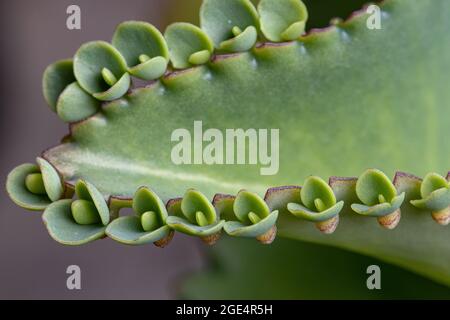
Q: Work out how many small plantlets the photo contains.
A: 14